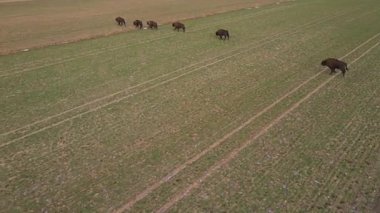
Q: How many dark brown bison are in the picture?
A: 6